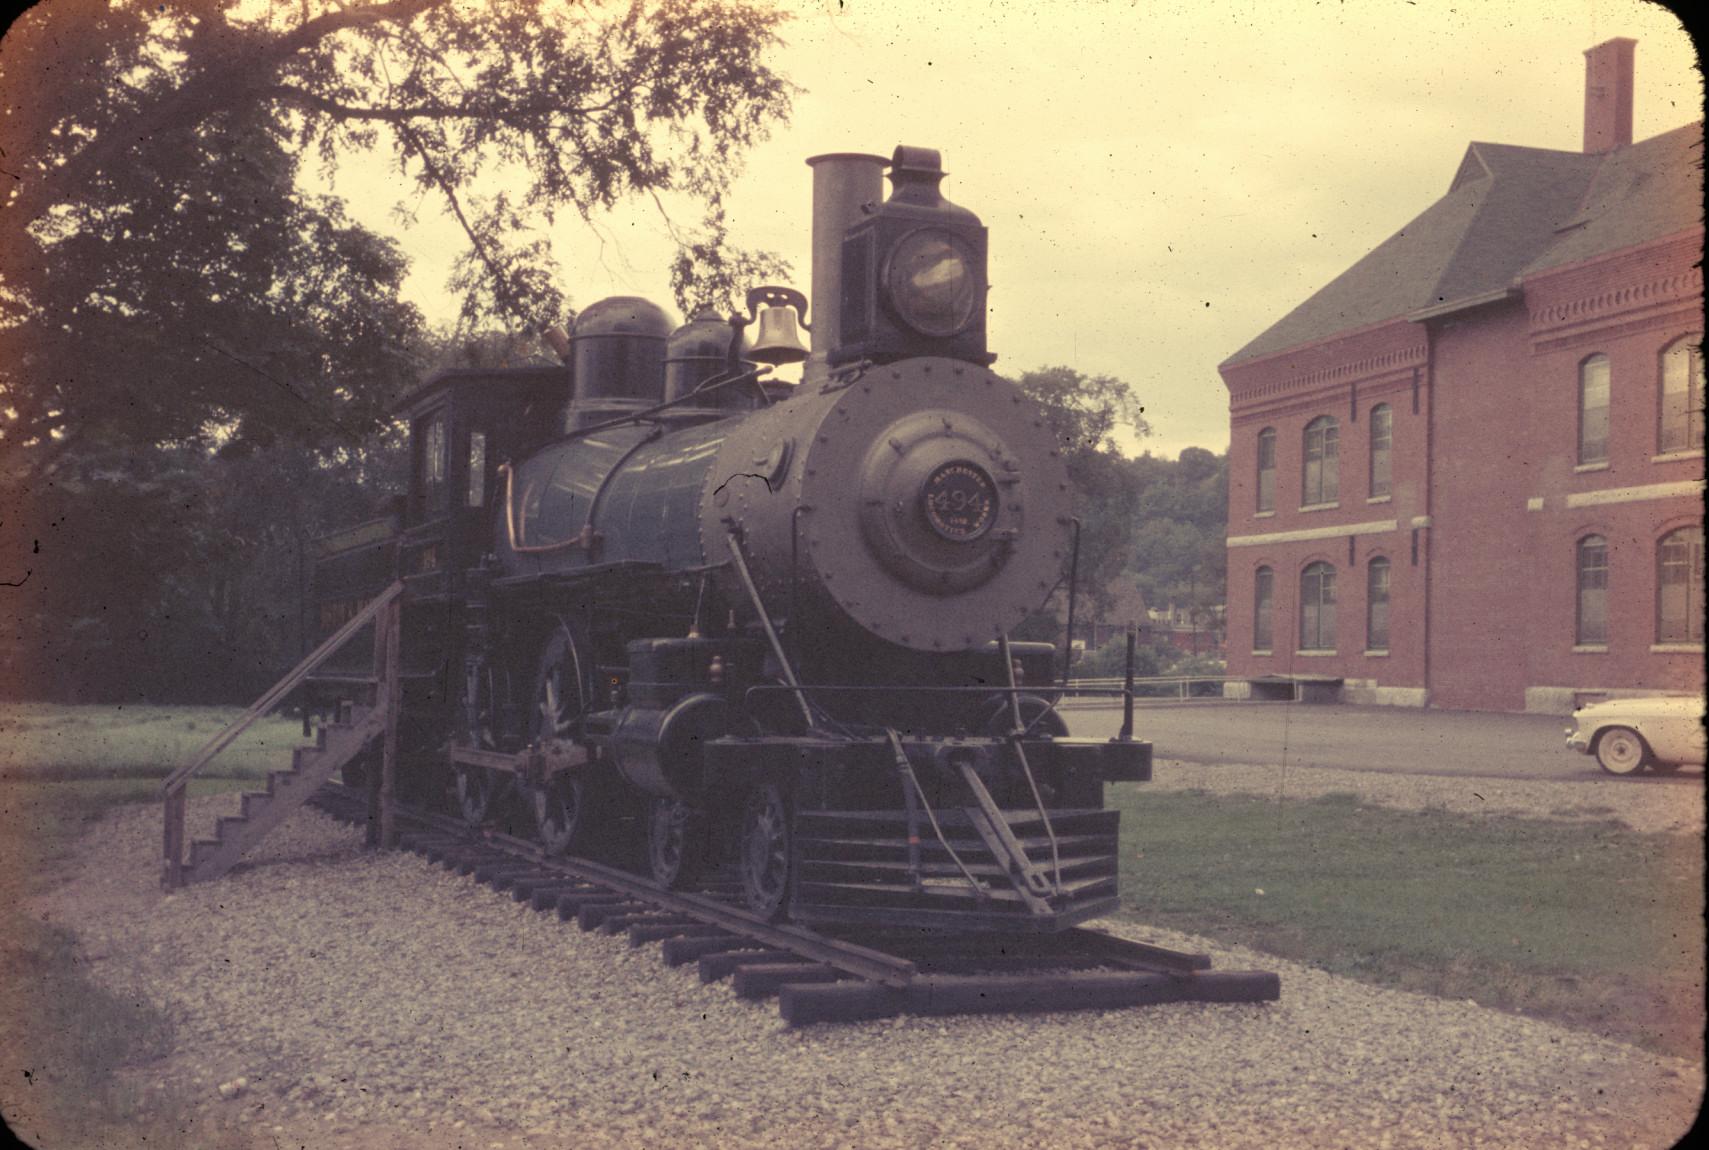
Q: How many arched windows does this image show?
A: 10